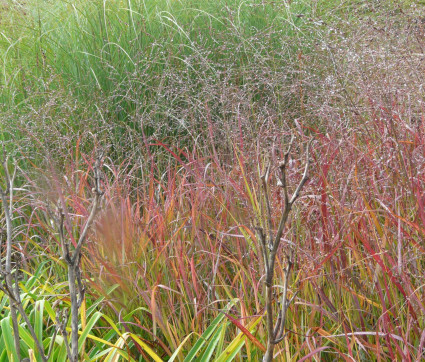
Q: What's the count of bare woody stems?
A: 3